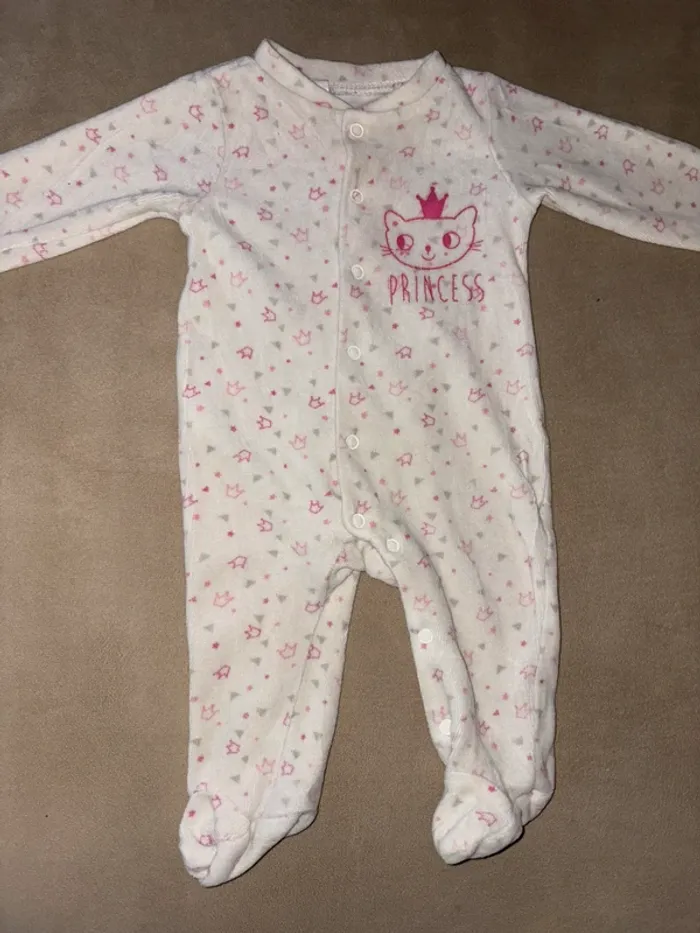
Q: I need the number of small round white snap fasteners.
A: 9